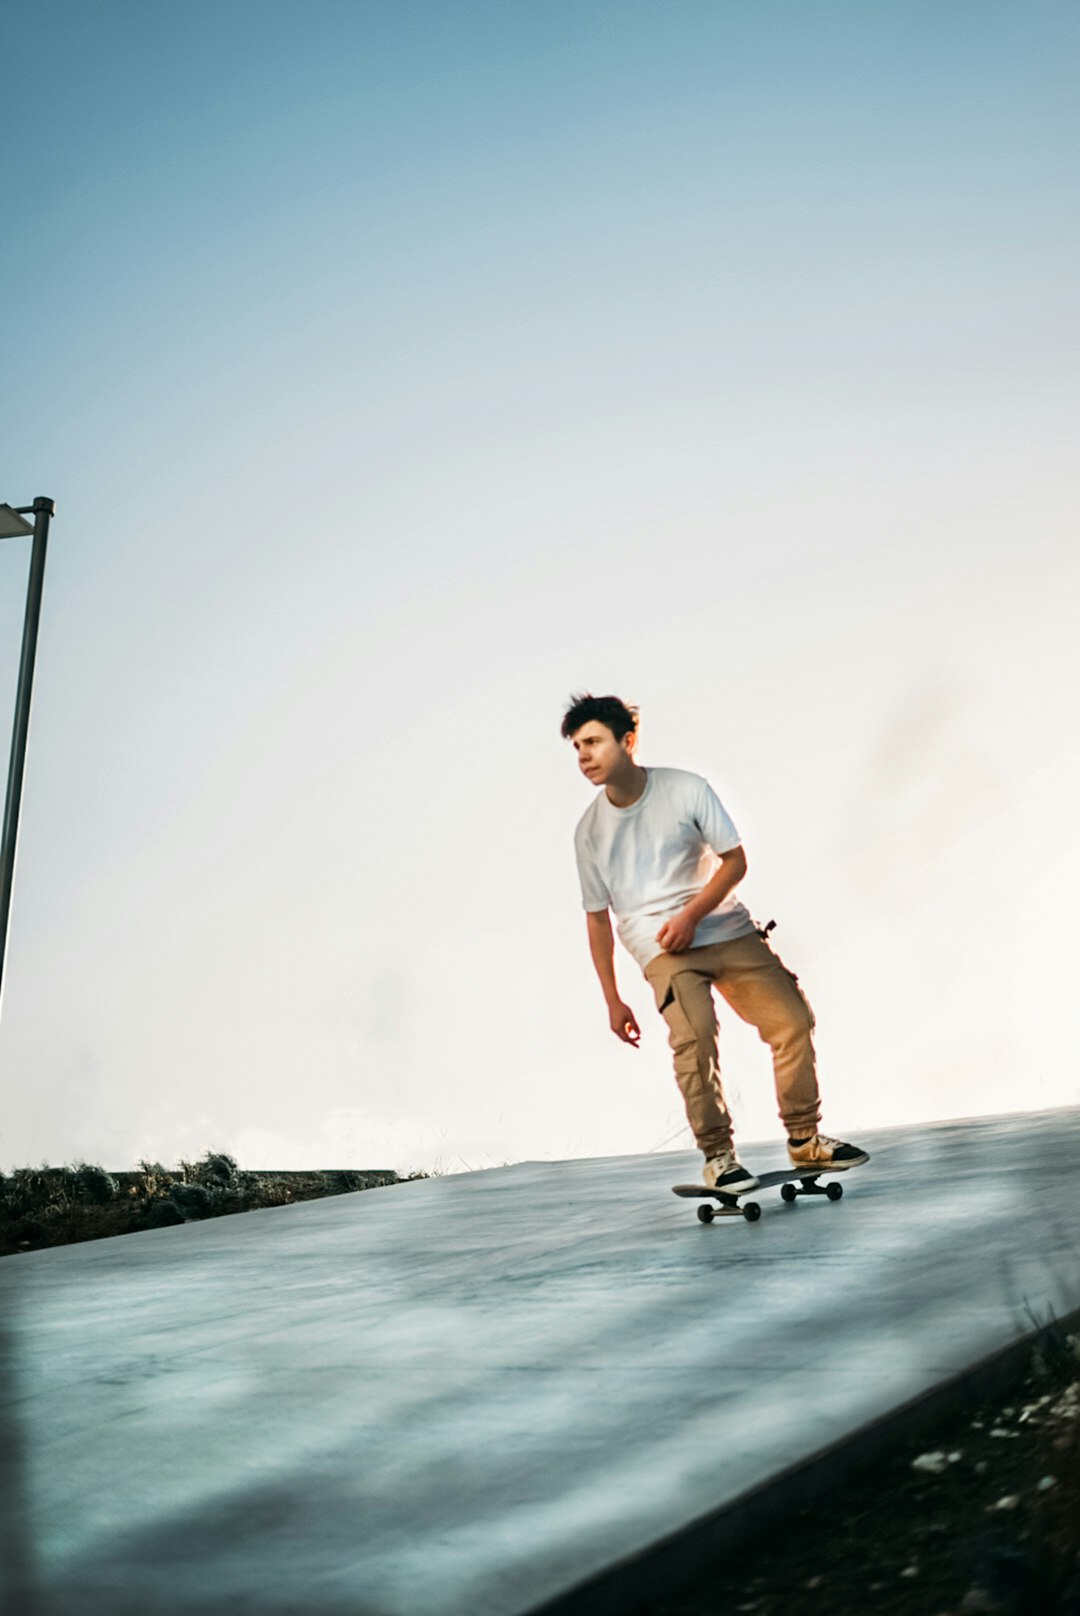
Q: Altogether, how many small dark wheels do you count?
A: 4